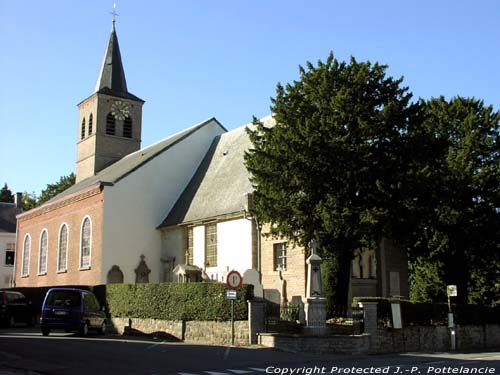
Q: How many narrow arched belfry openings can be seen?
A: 4